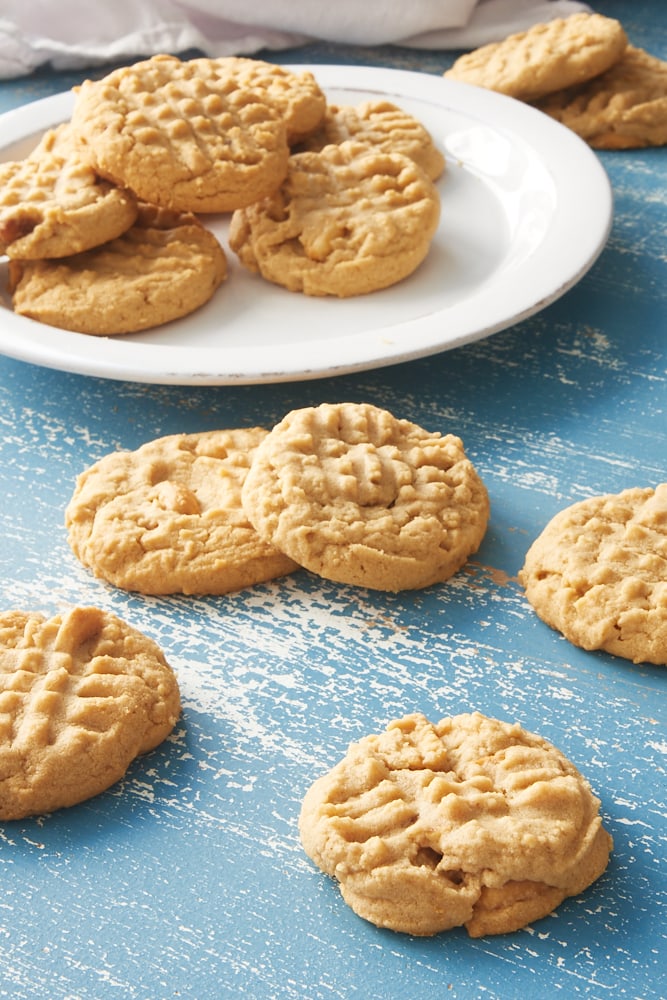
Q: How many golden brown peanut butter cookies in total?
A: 13